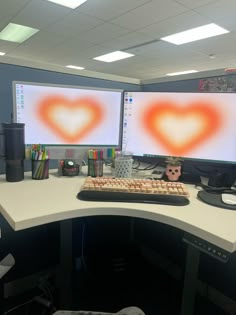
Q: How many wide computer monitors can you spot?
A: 2